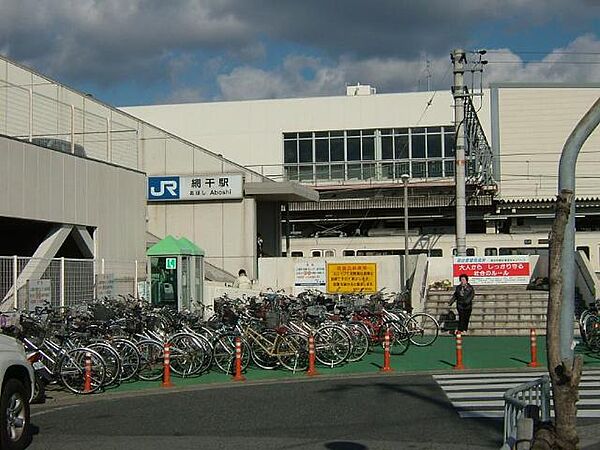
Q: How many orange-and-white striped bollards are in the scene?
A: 7